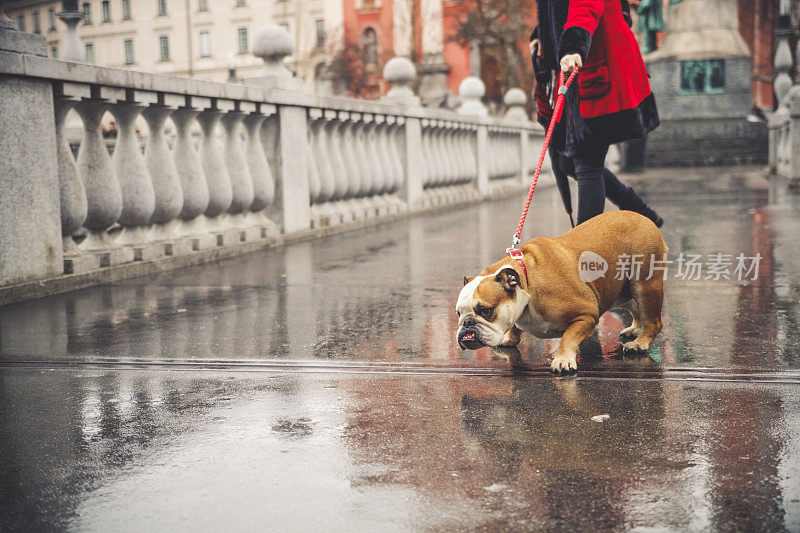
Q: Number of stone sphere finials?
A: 4